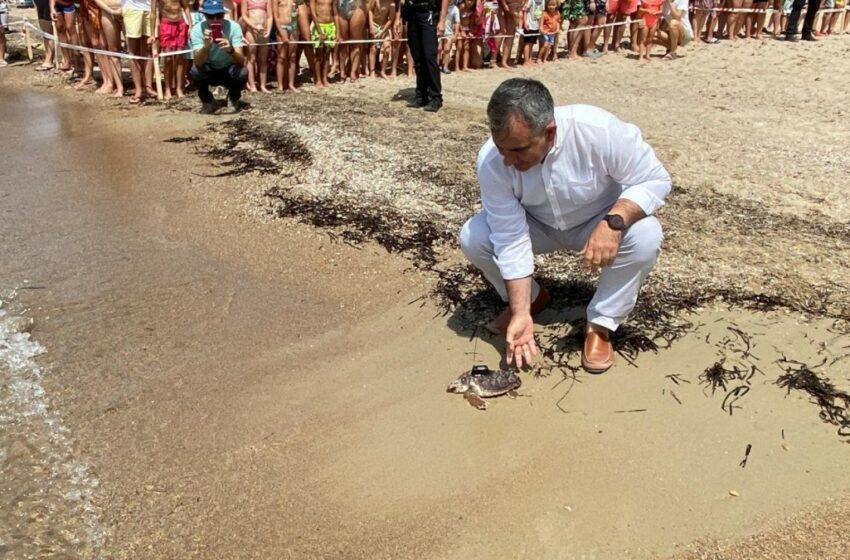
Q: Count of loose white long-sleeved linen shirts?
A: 1